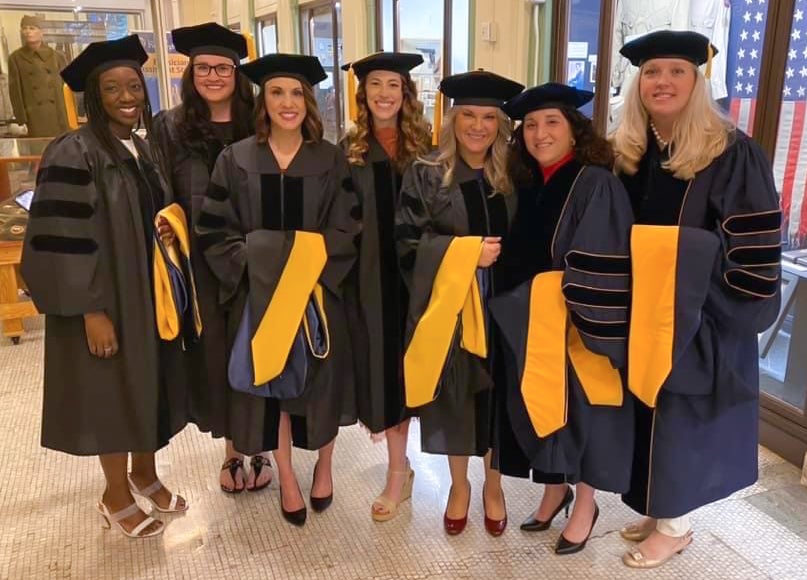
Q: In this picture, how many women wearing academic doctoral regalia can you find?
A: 7